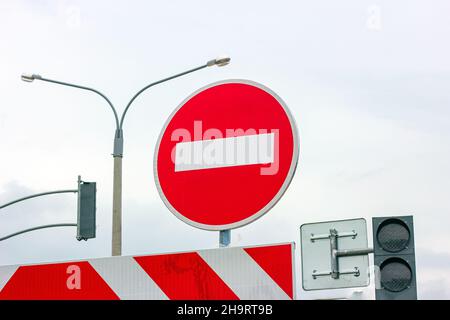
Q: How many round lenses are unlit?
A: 2